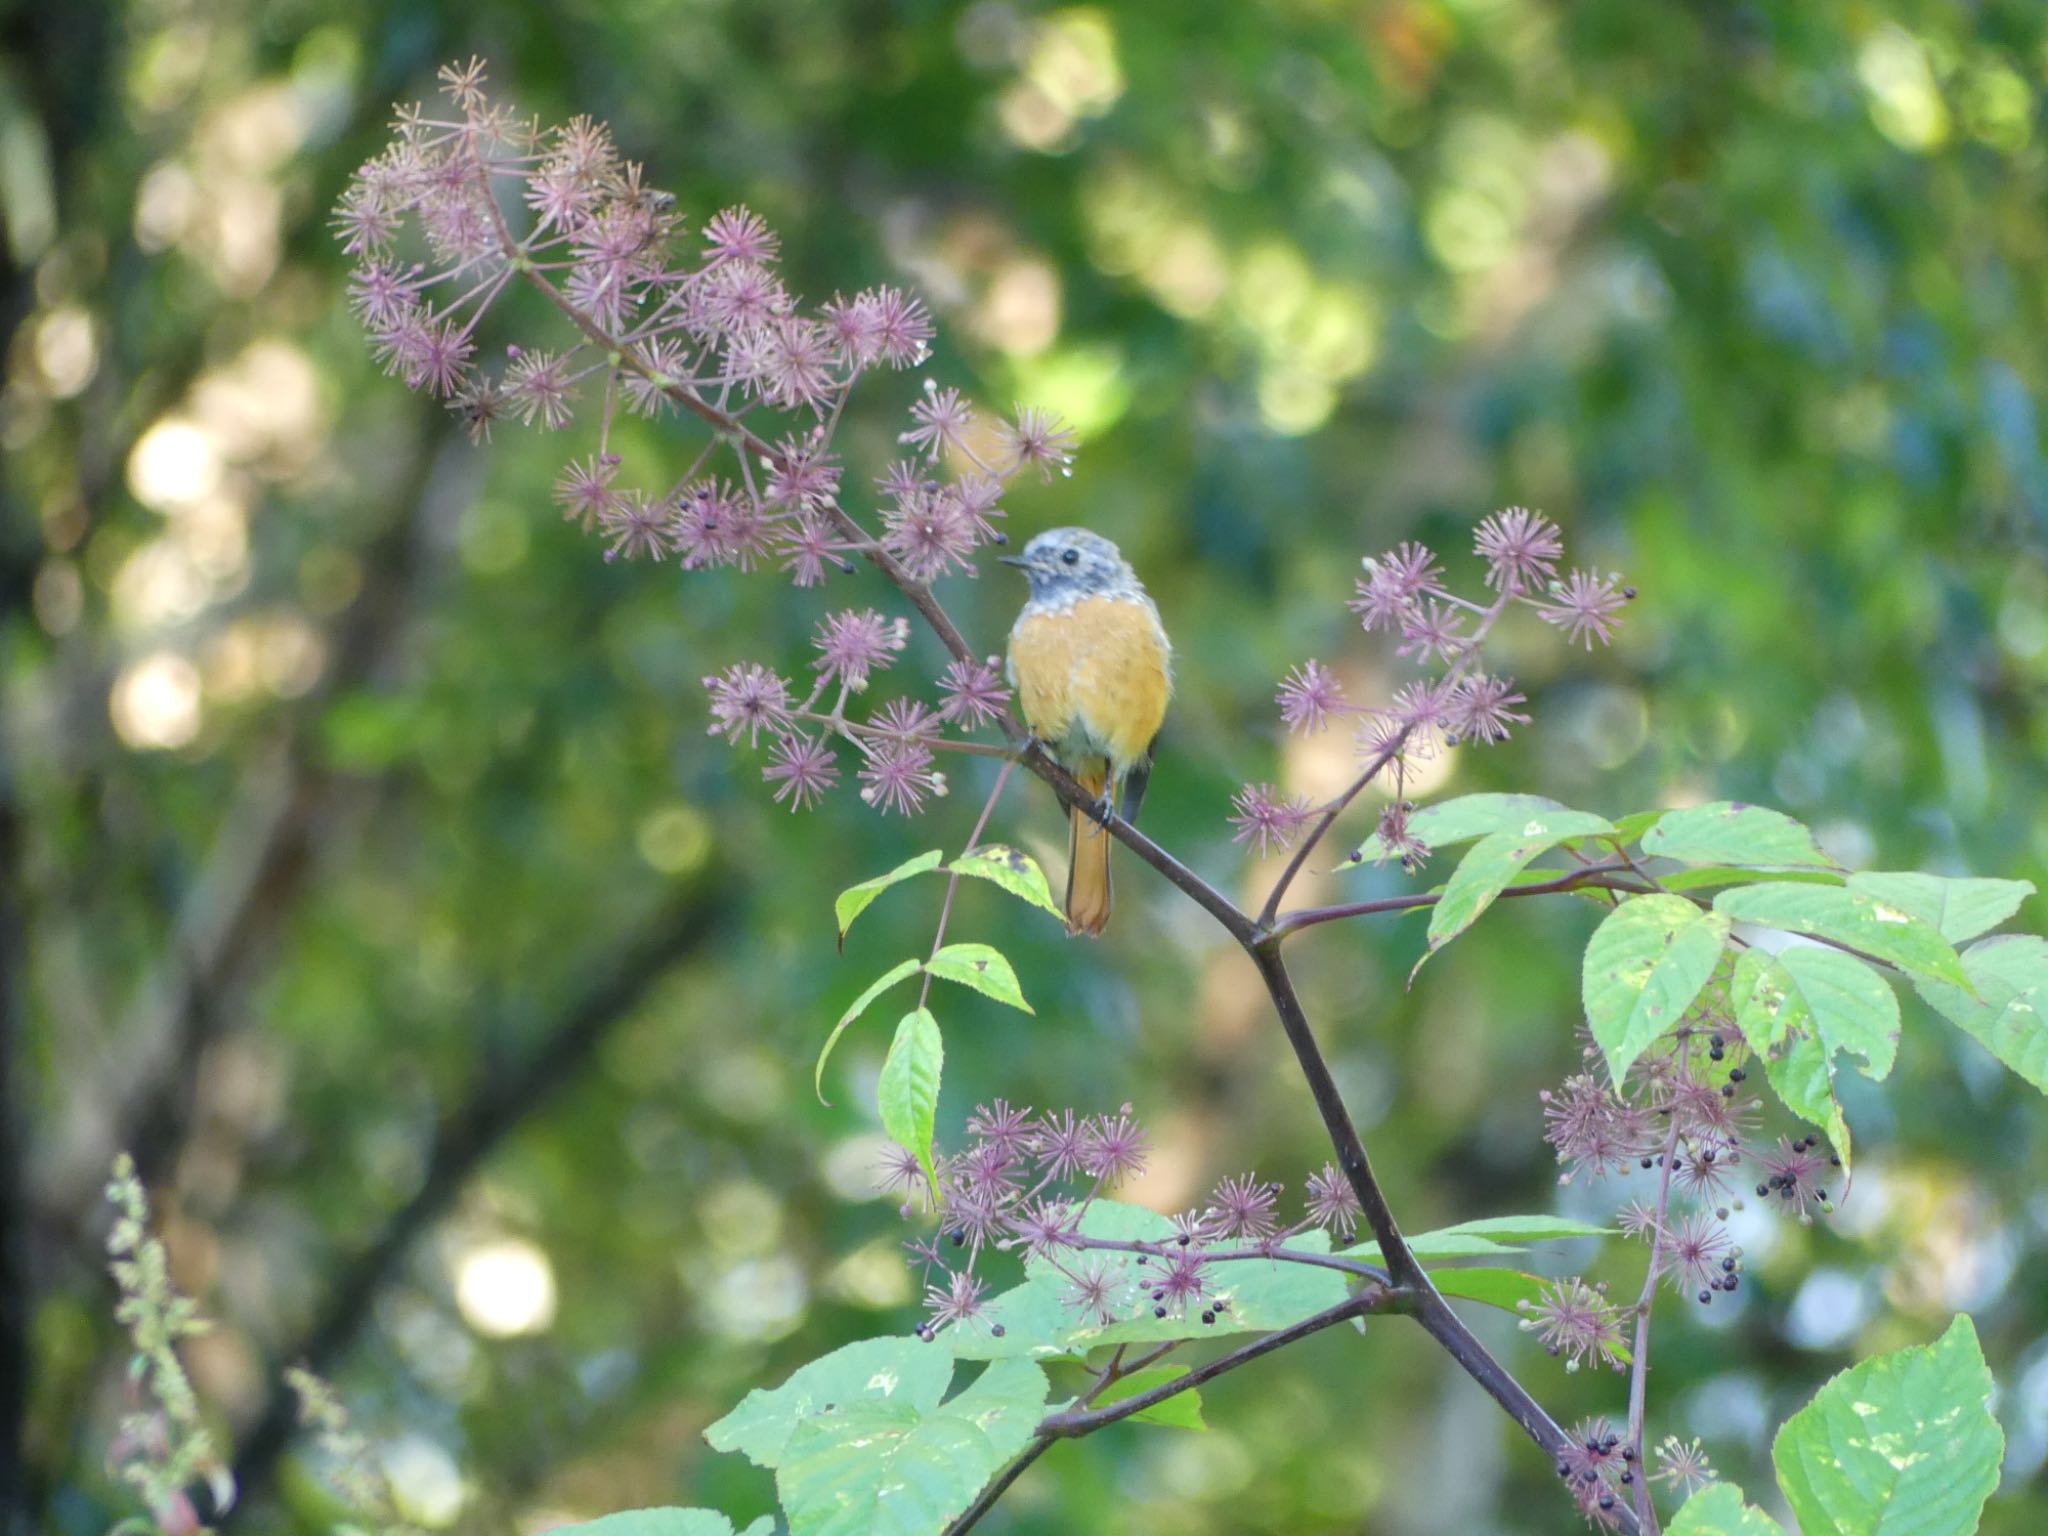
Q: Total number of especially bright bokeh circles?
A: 3